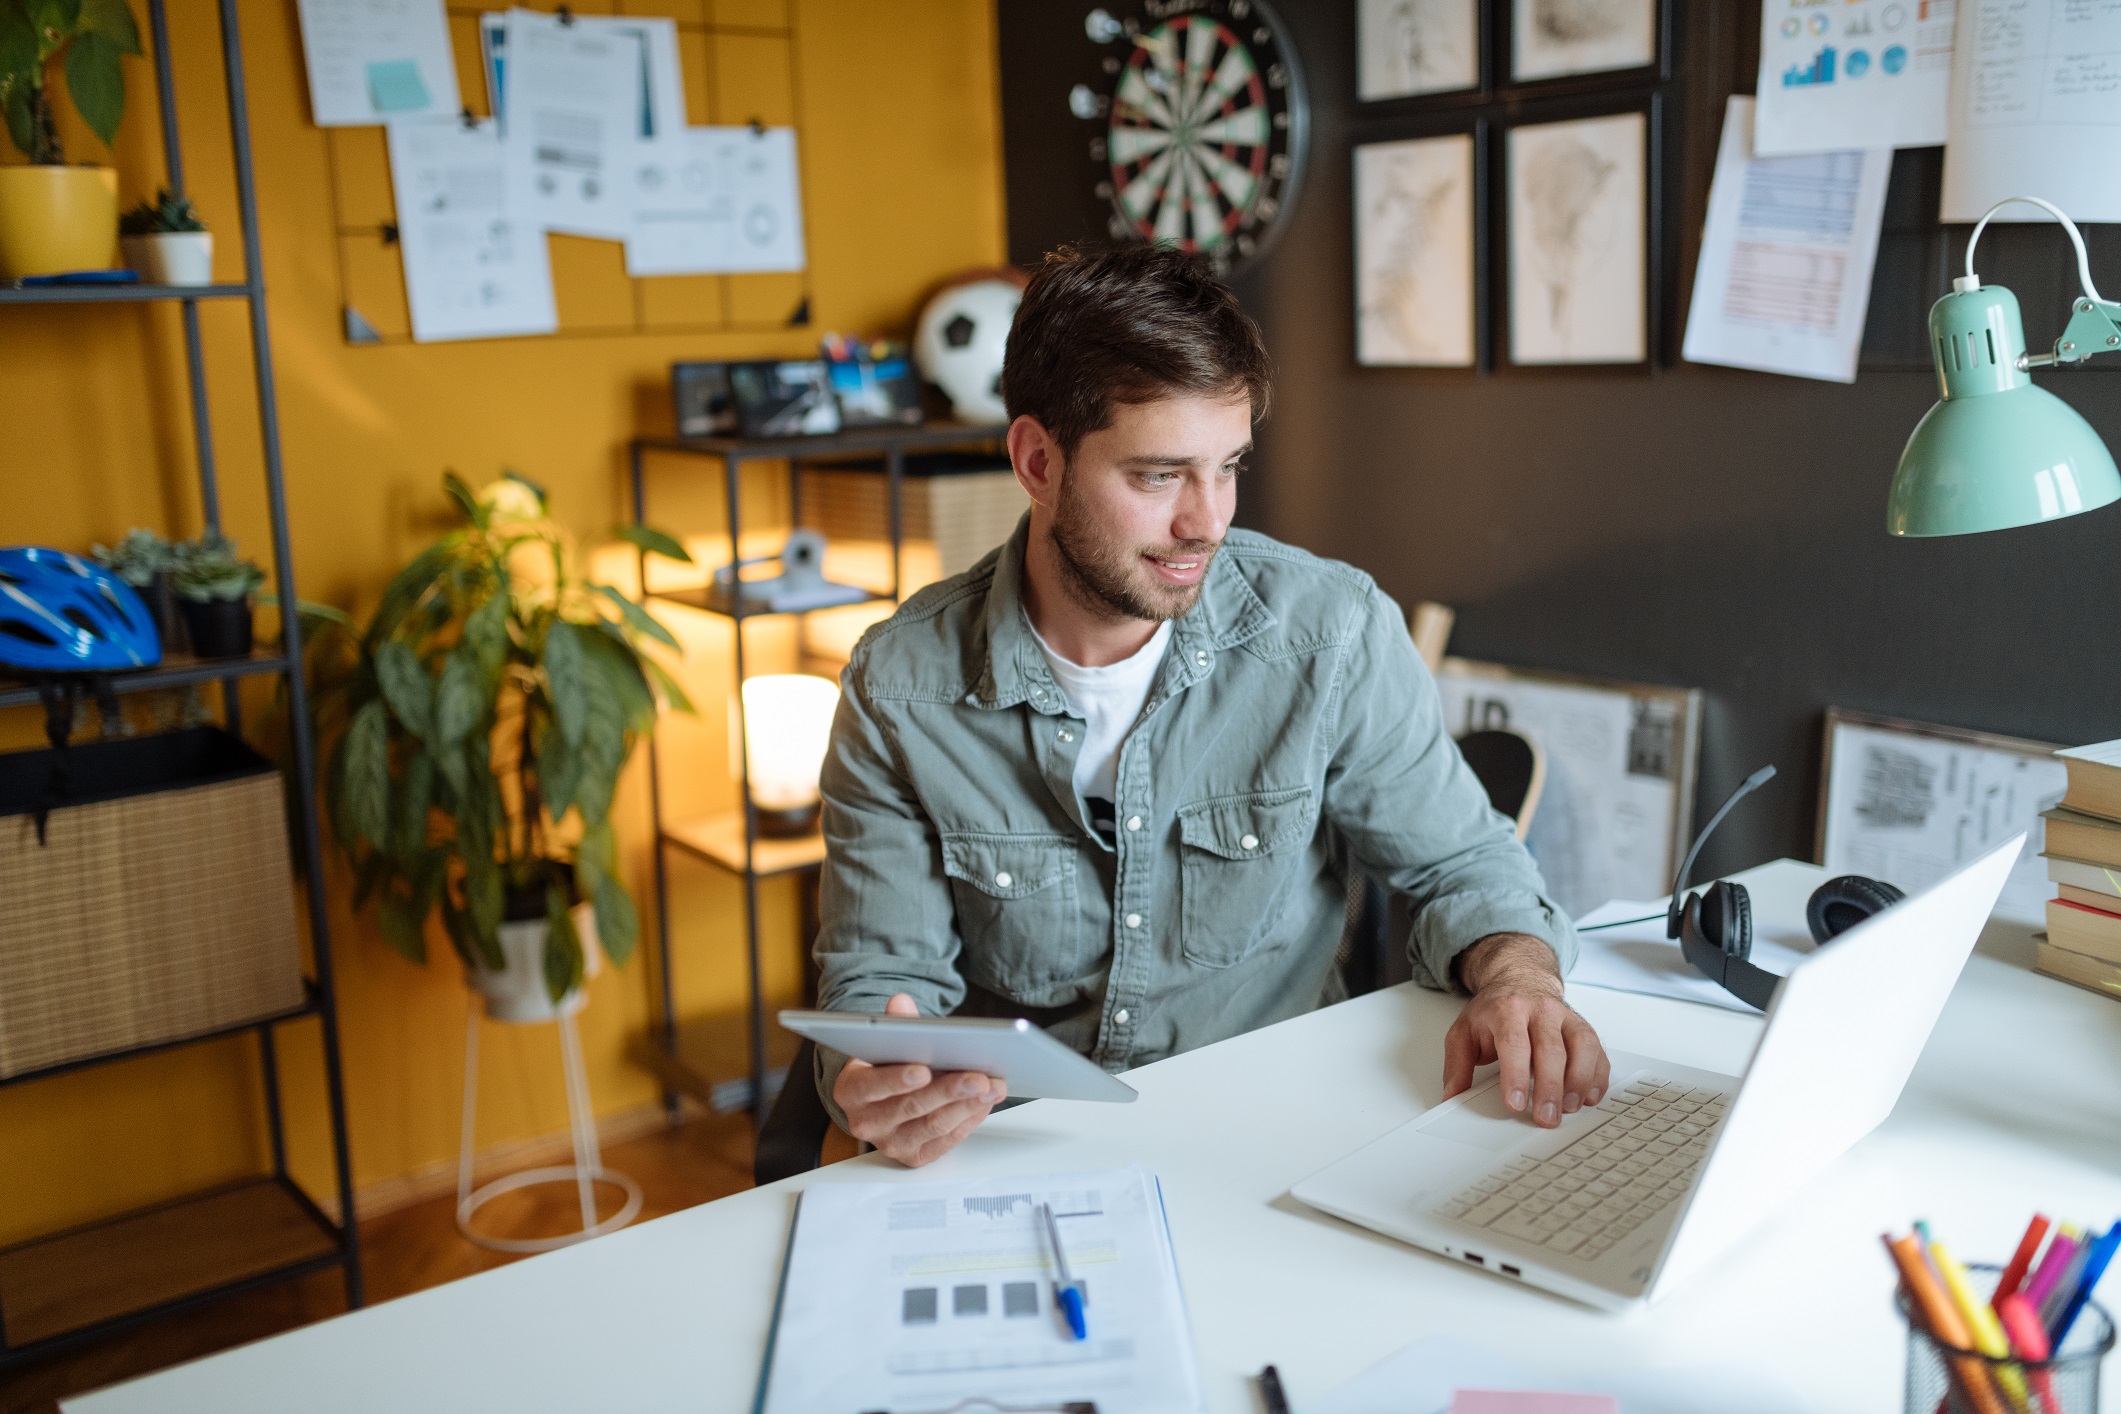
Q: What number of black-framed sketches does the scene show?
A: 4